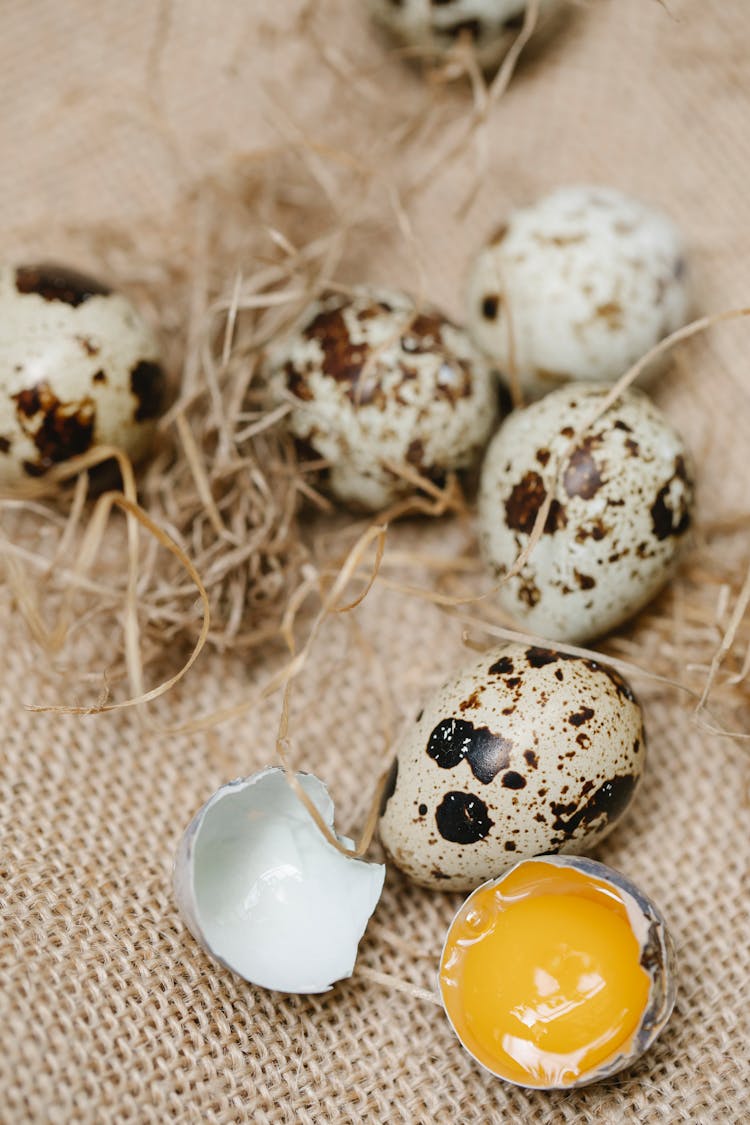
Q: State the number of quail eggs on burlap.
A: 7